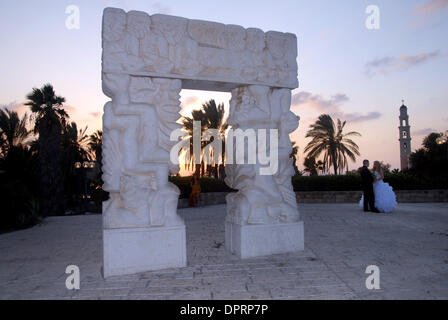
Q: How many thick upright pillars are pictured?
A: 2